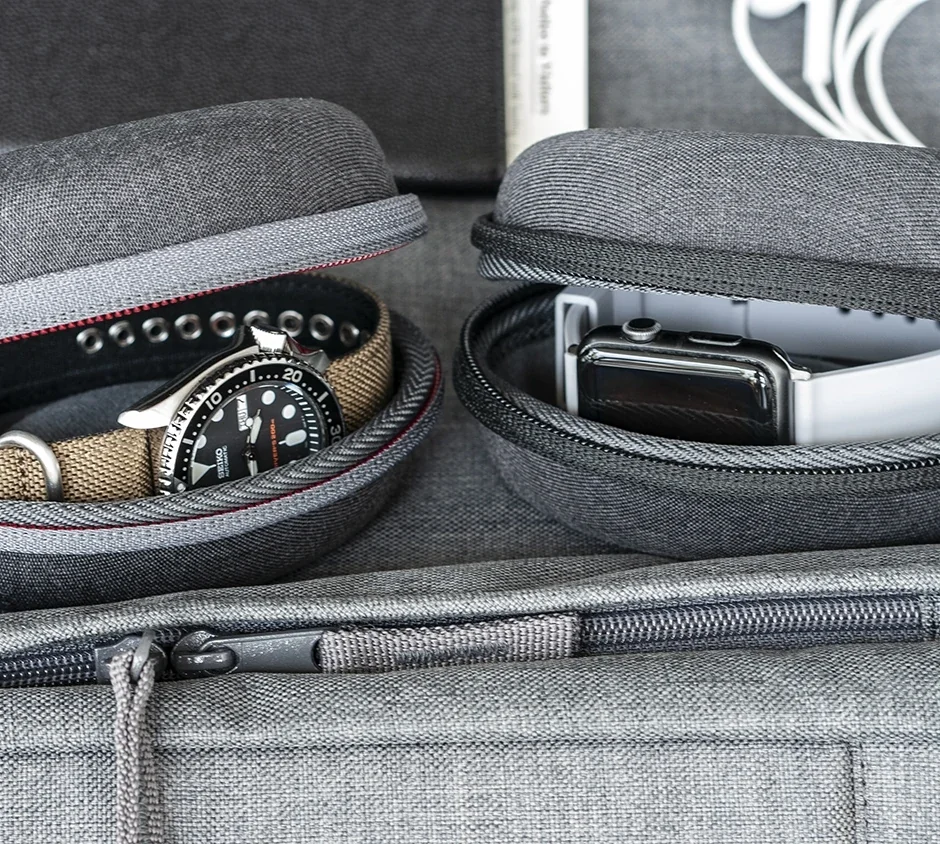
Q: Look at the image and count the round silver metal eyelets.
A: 9